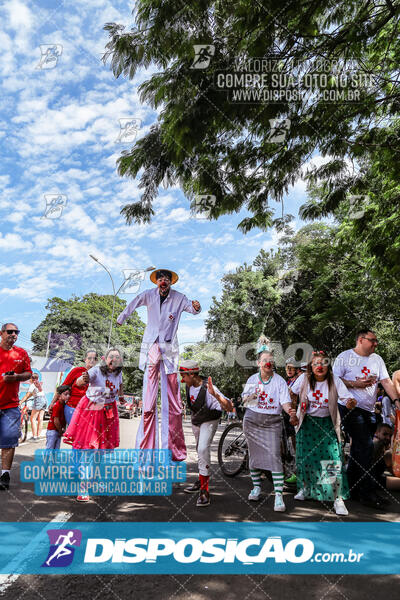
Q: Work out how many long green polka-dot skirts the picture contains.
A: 1